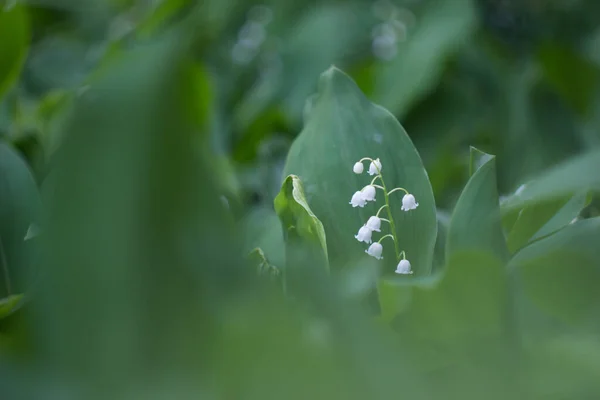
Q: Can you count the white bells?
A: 9